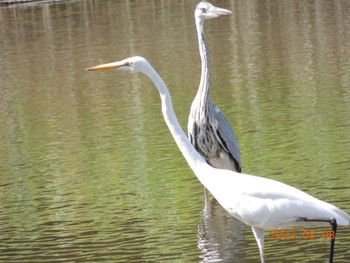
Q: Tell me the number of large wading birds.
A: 2